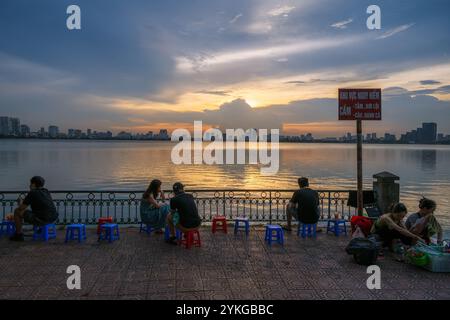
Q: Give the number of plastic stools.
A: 13